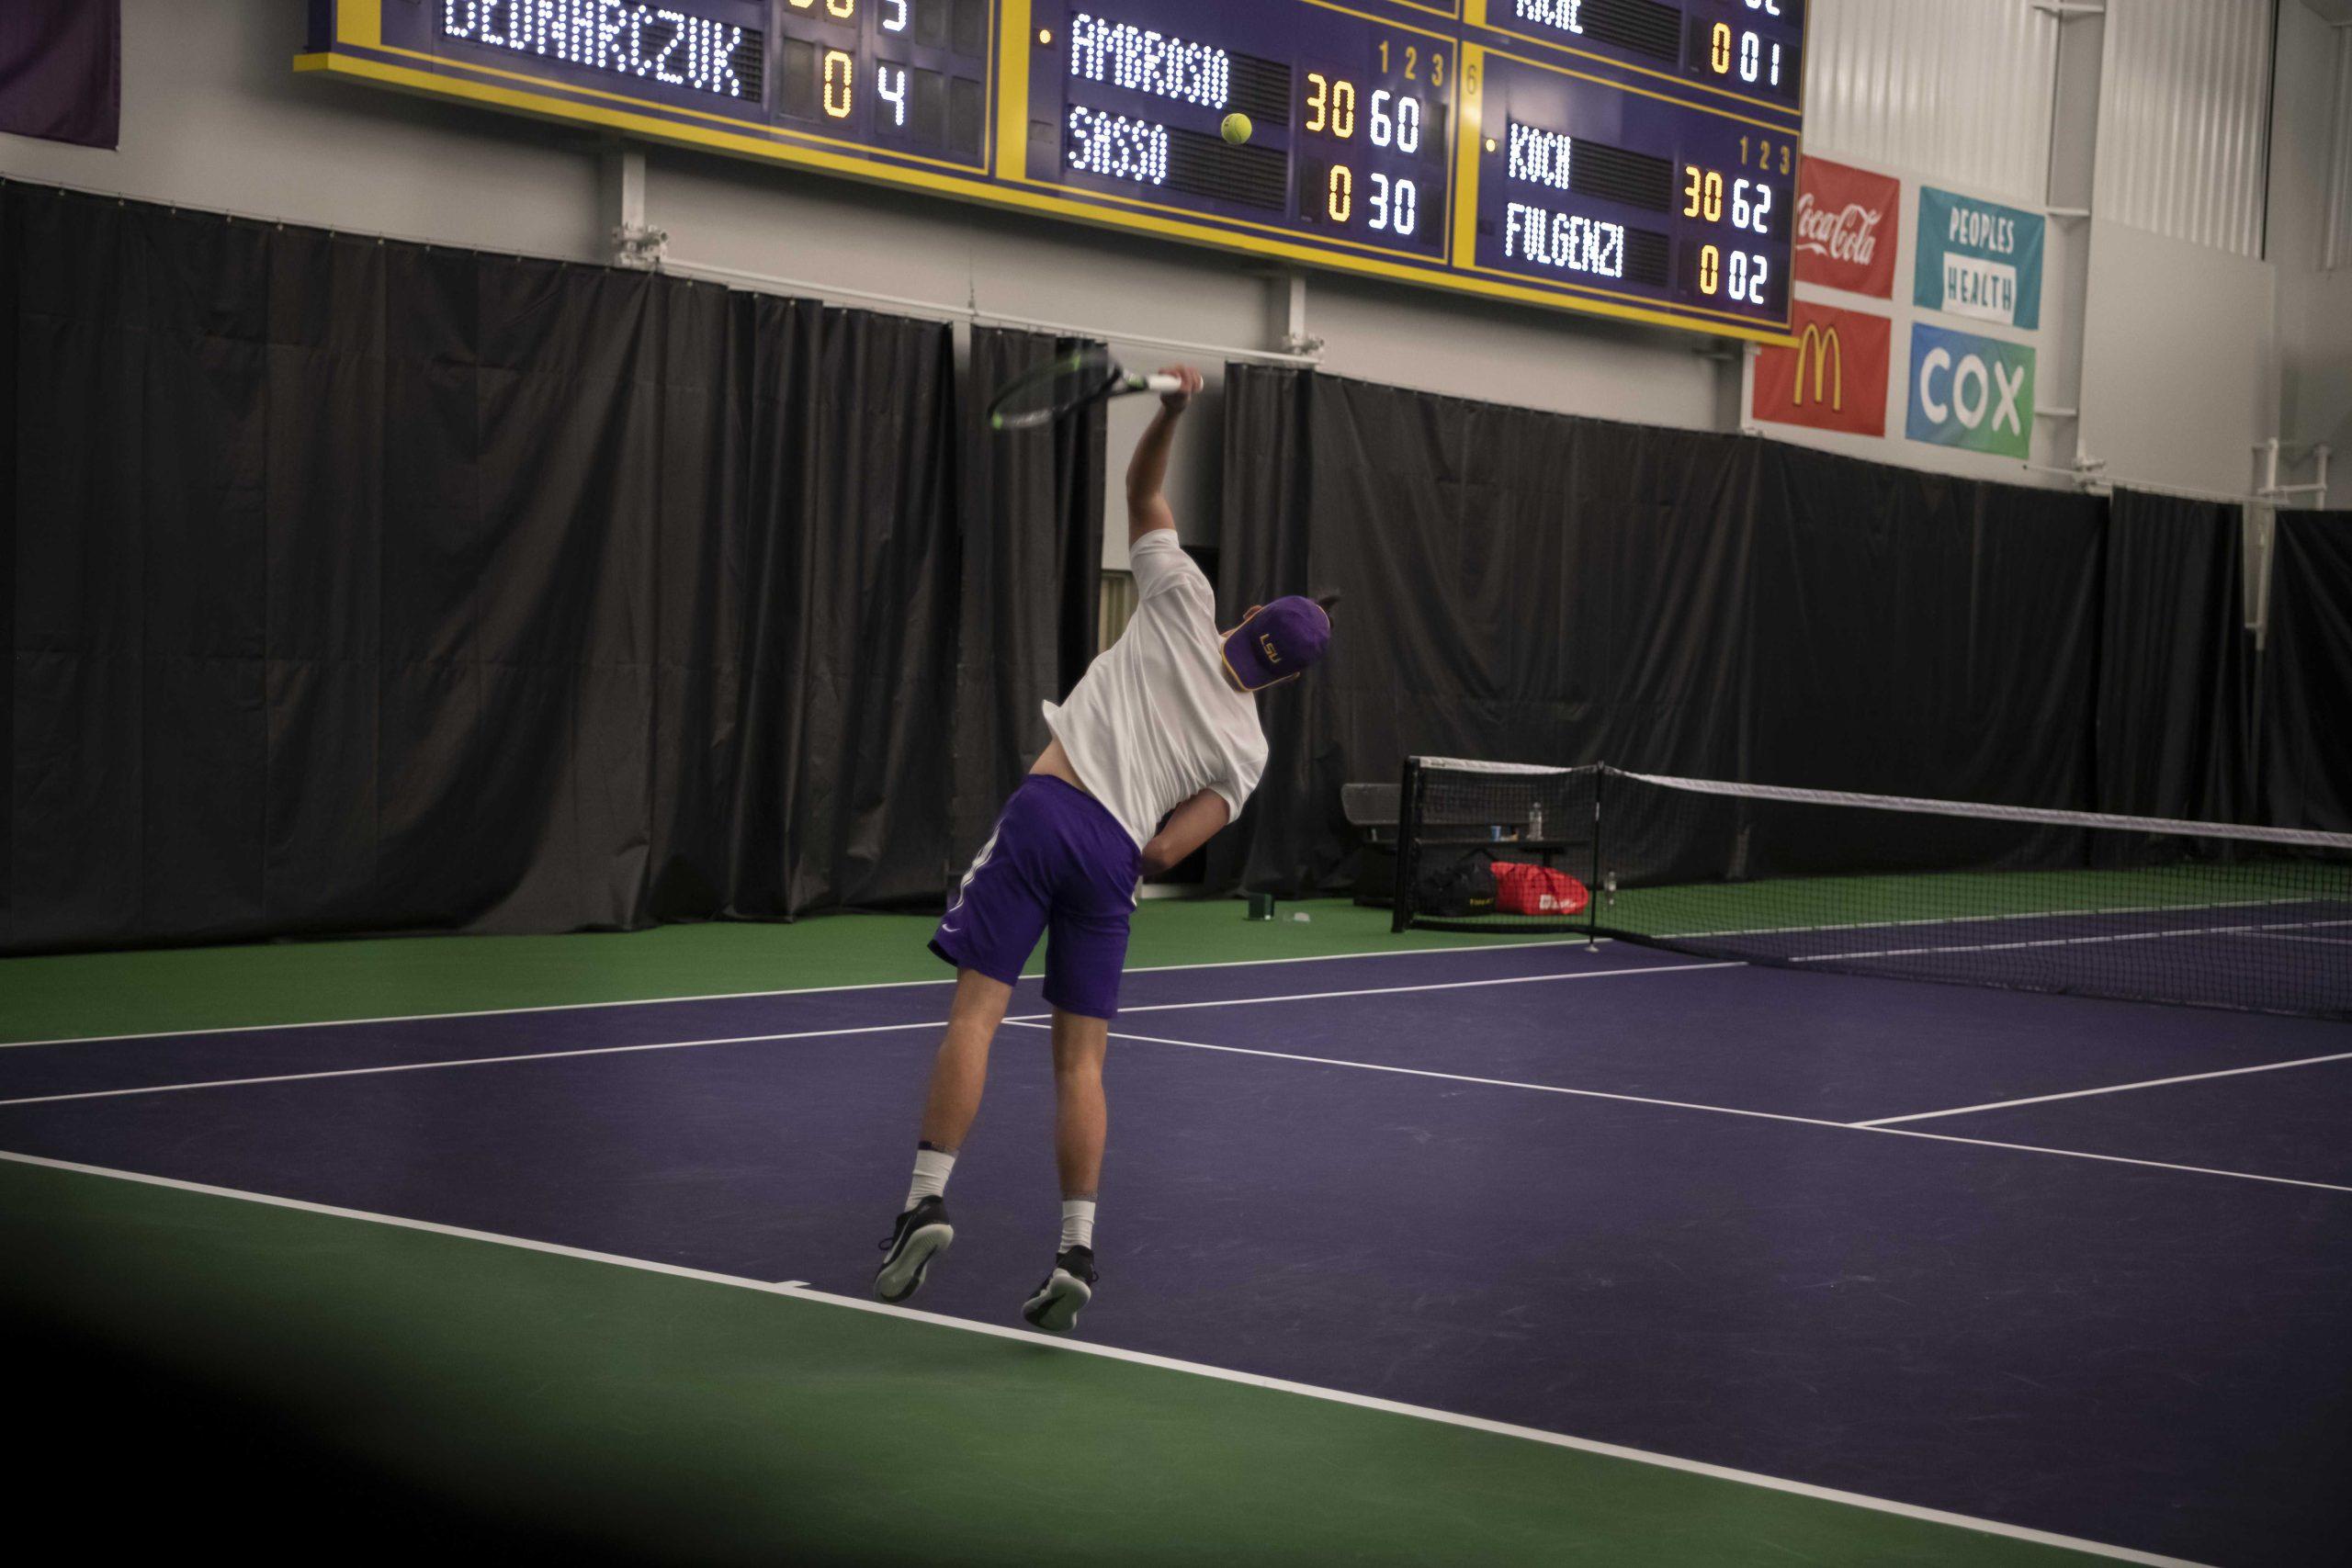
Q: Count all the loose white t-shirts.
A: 1